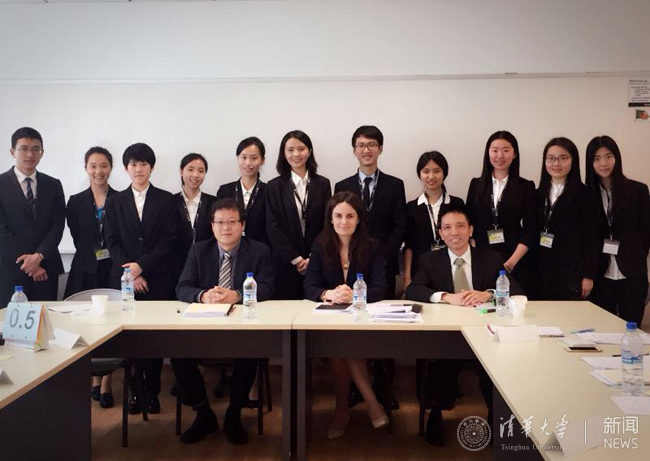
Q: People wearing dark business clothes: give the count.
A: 14